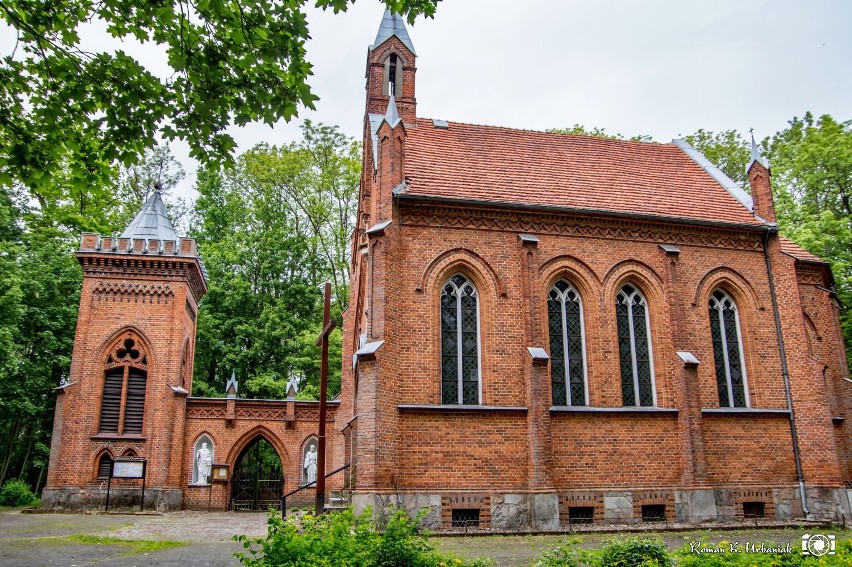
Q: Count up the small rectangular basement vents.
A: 4